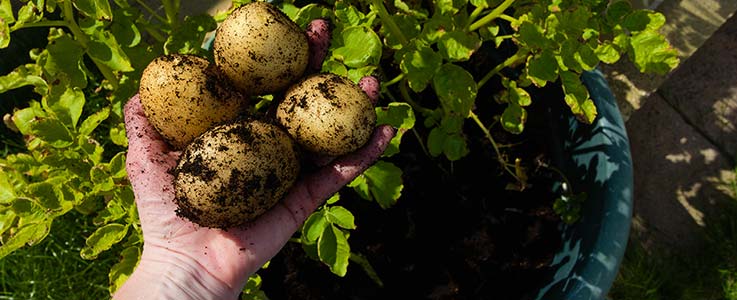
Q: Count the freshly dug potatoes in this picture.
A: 4